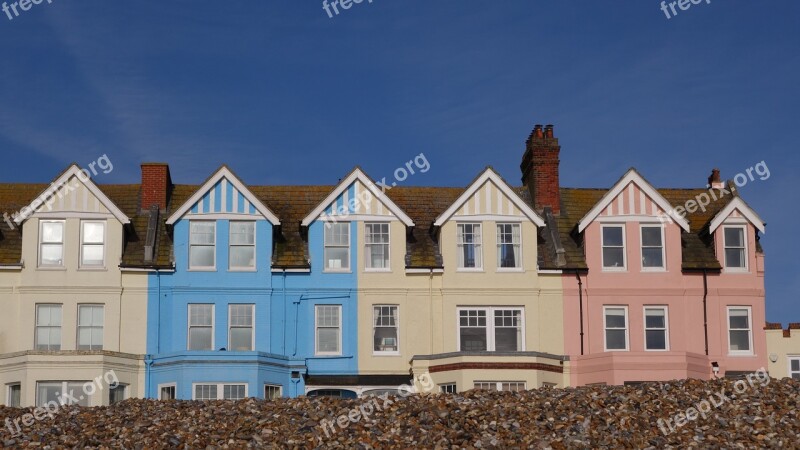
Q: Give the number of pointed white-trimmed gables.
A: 6